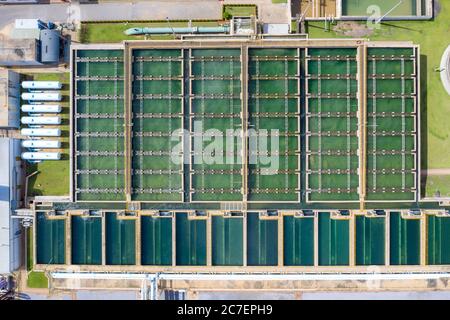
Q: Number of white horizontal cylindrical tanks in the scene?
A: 7